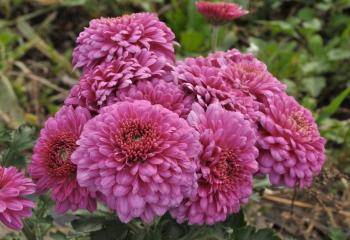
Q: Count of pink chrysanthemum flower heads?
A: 11